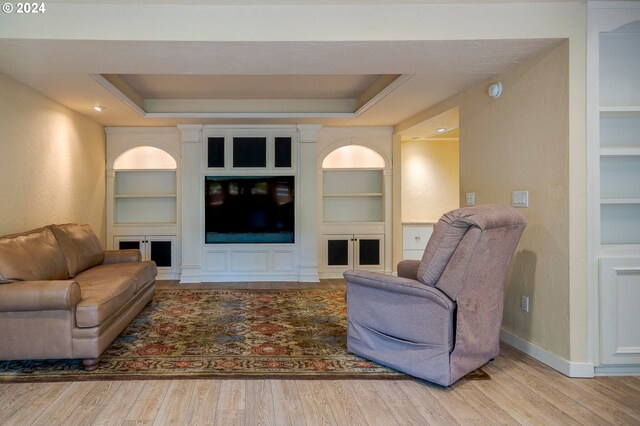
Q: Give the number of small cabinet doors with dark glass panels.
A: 4